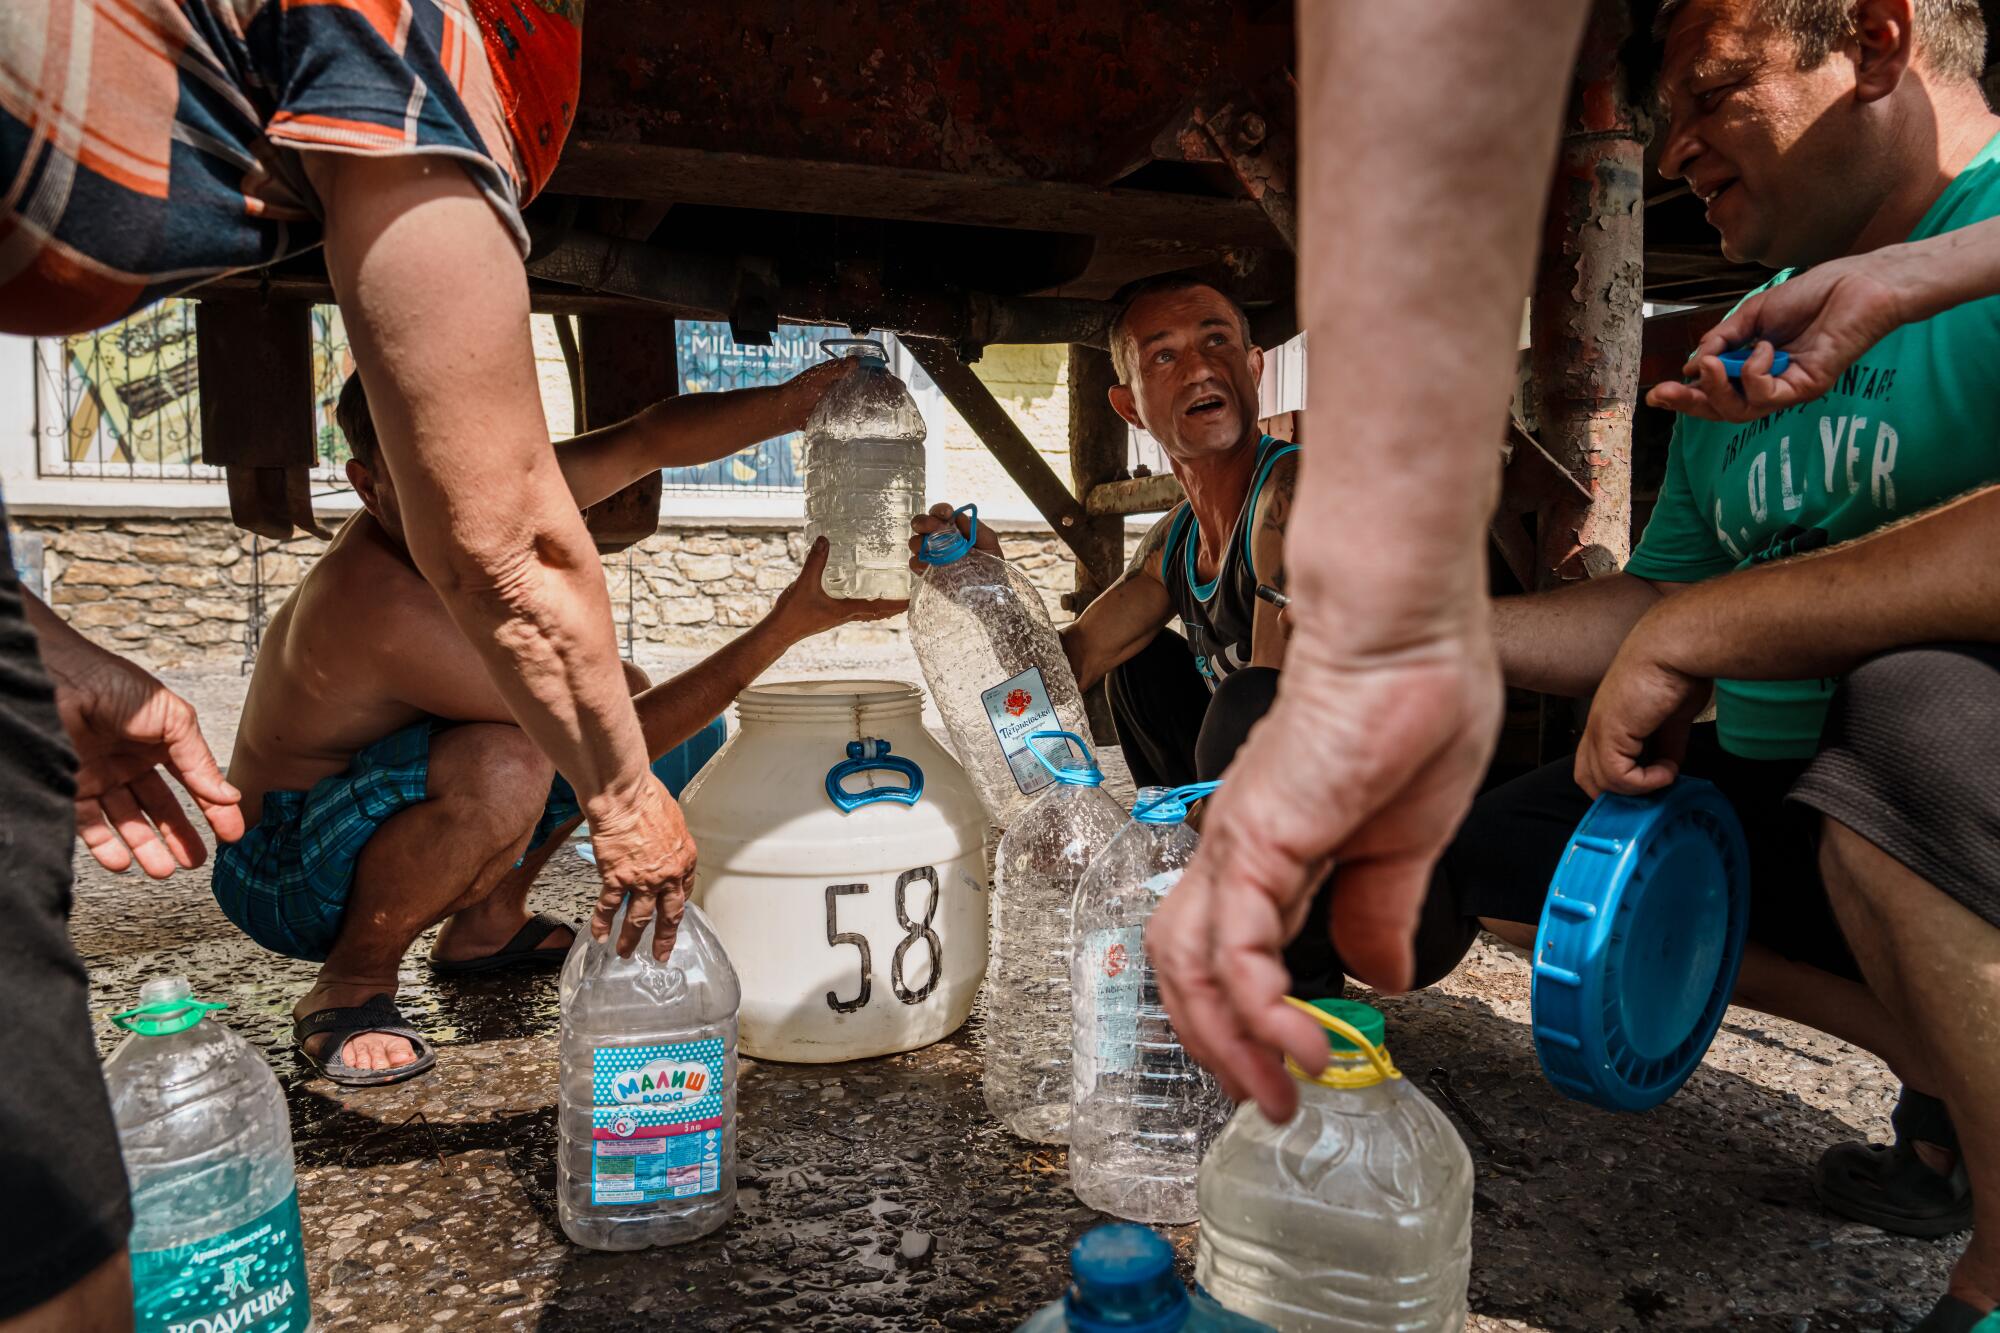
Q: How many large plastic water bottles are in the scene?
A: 8